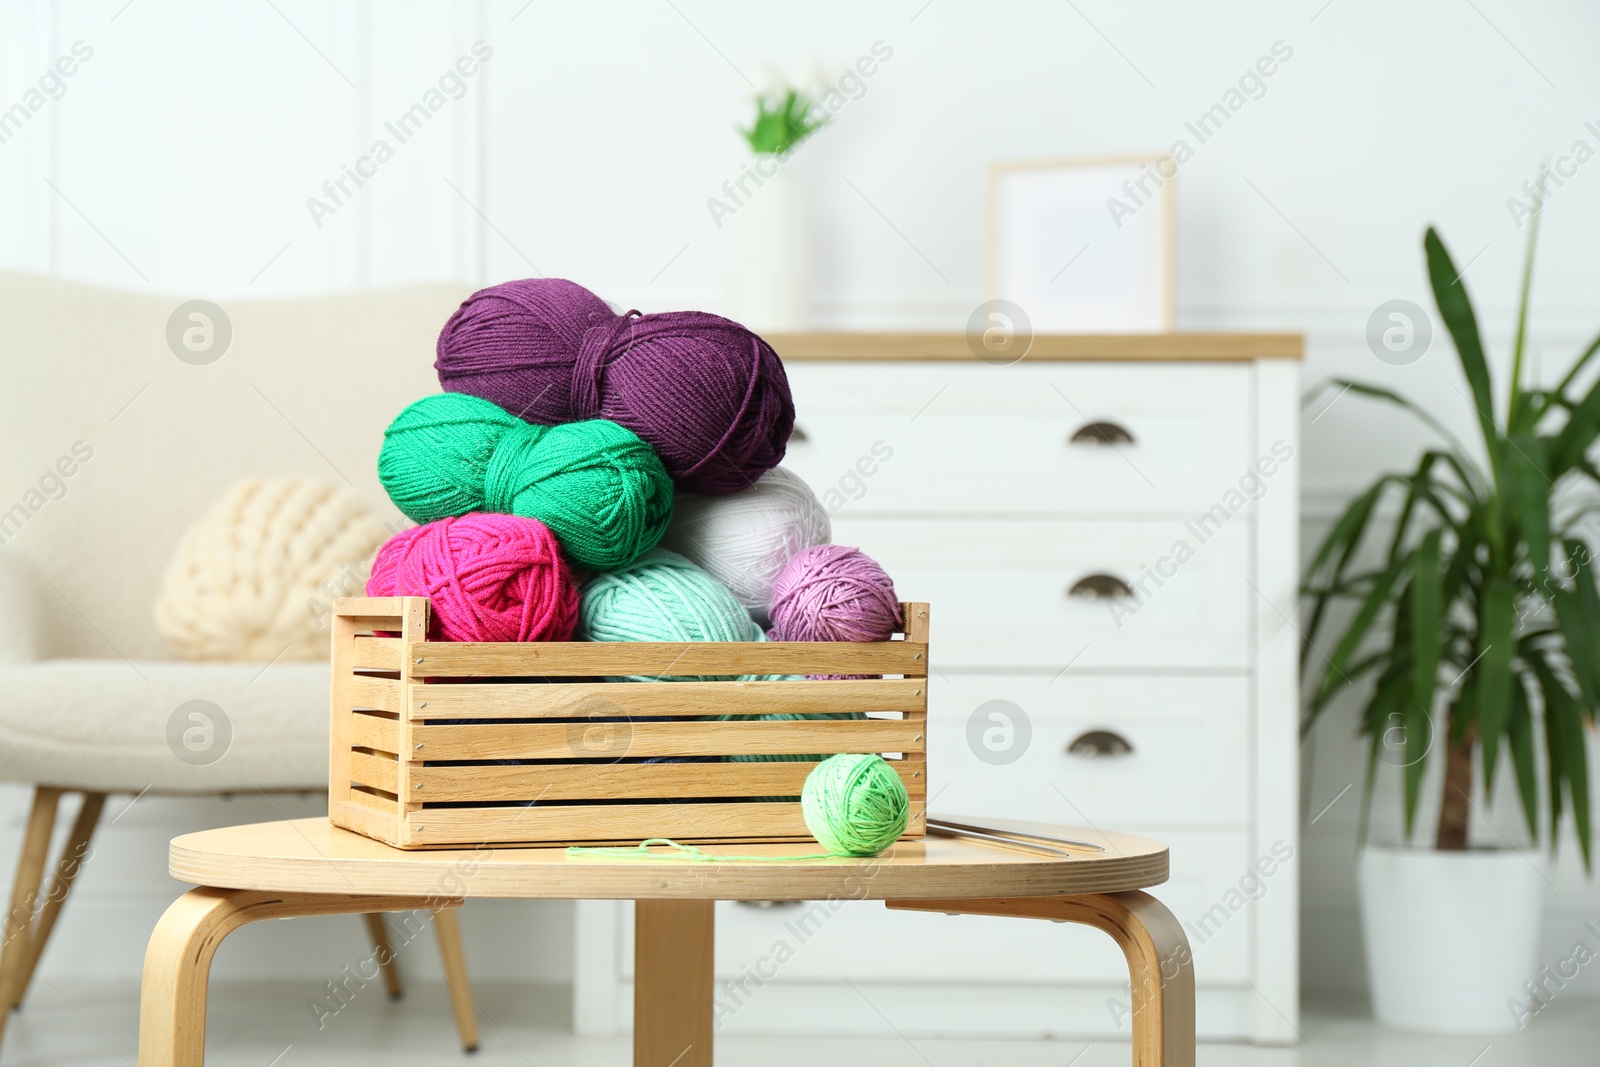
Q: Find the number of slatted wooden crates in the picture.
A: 1